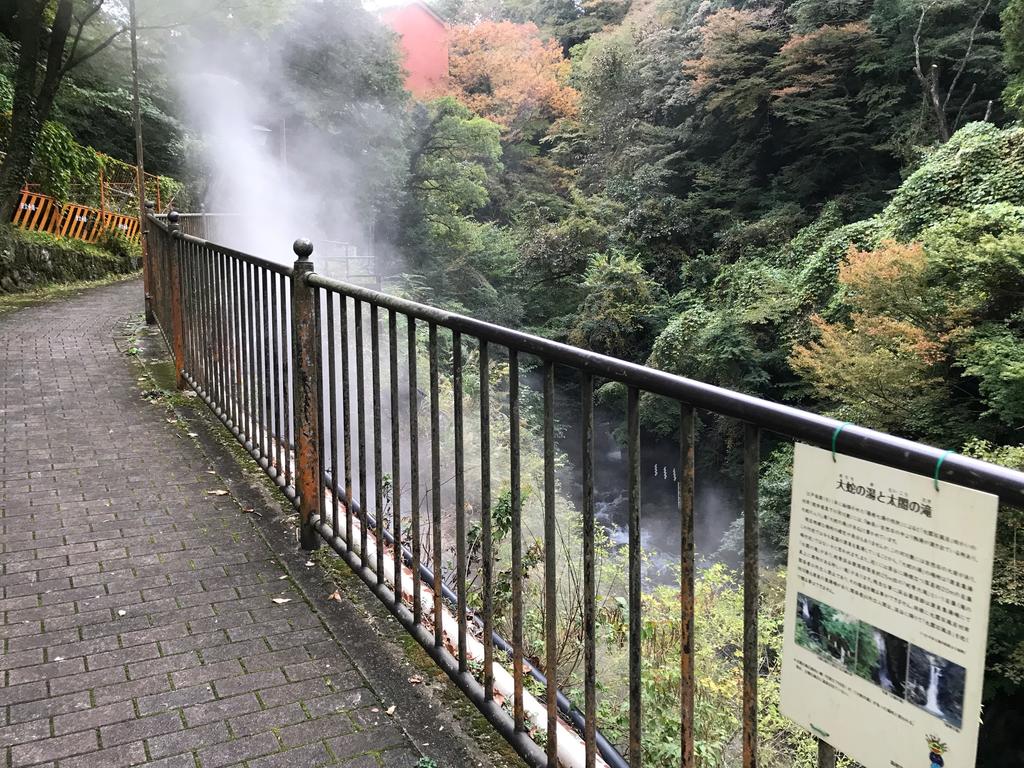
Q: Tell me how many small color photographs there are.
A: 3